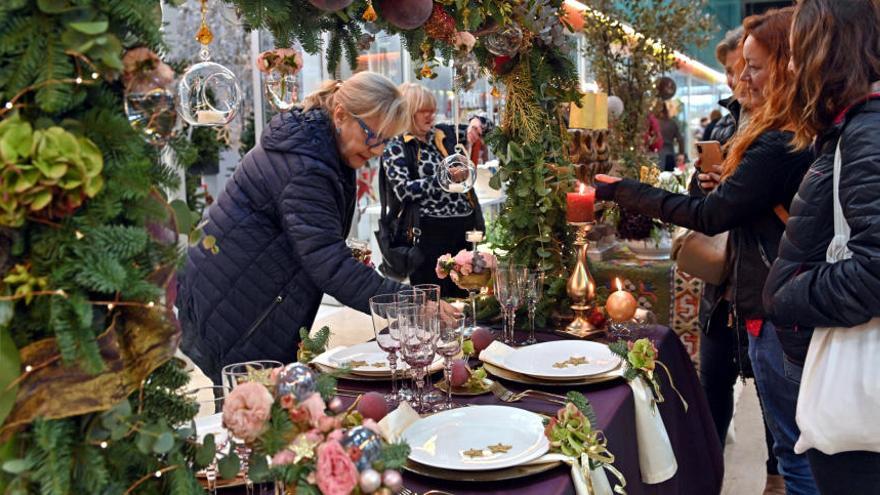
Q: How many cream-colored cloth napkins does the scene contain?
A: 3